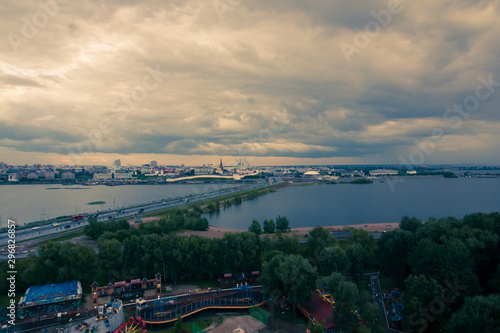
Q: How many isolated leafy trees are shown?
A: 3